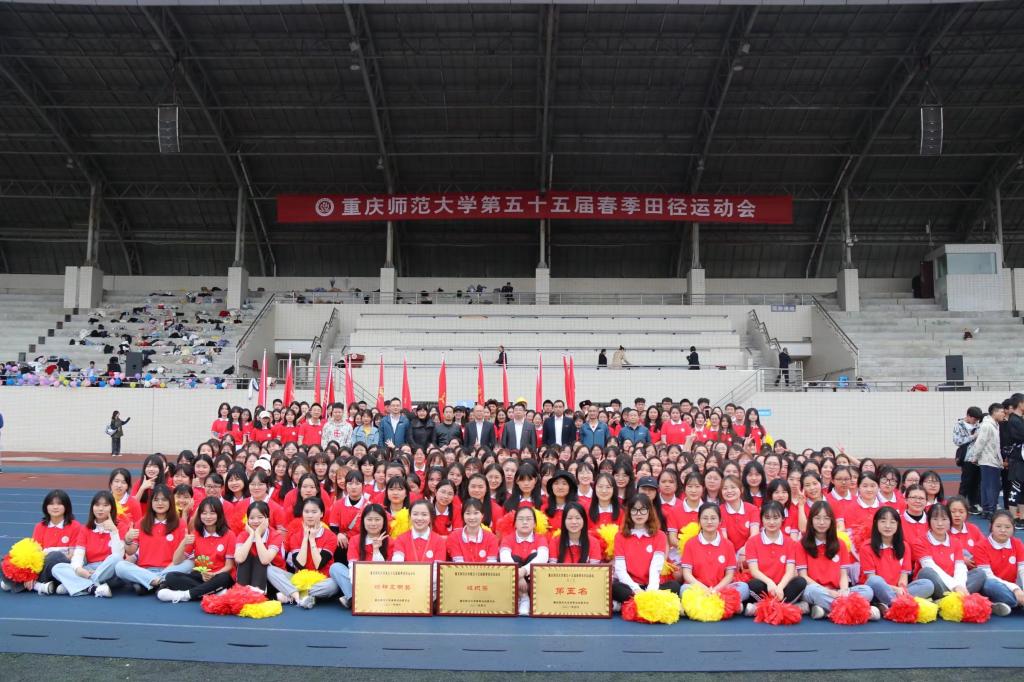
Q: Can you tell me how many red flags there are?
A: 13